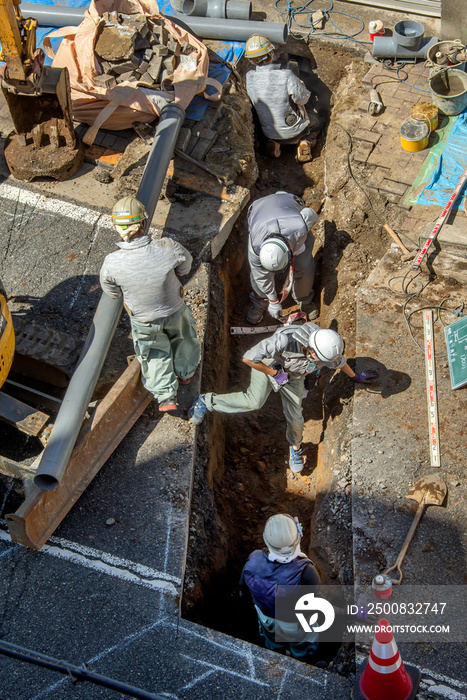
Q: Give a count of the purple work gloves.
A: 3